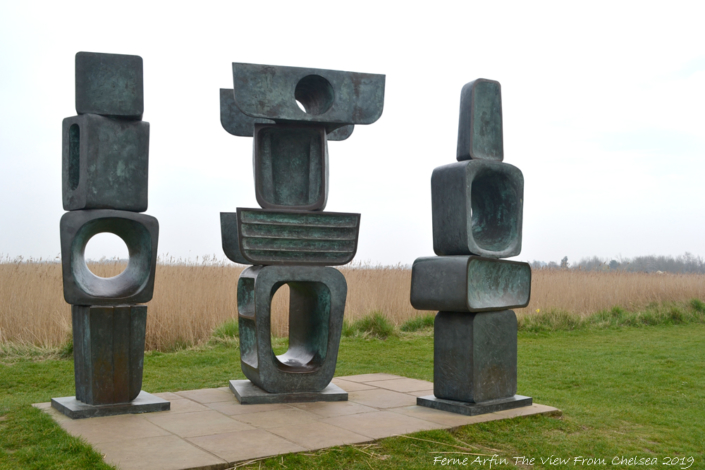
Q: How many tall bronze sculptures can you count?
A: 3